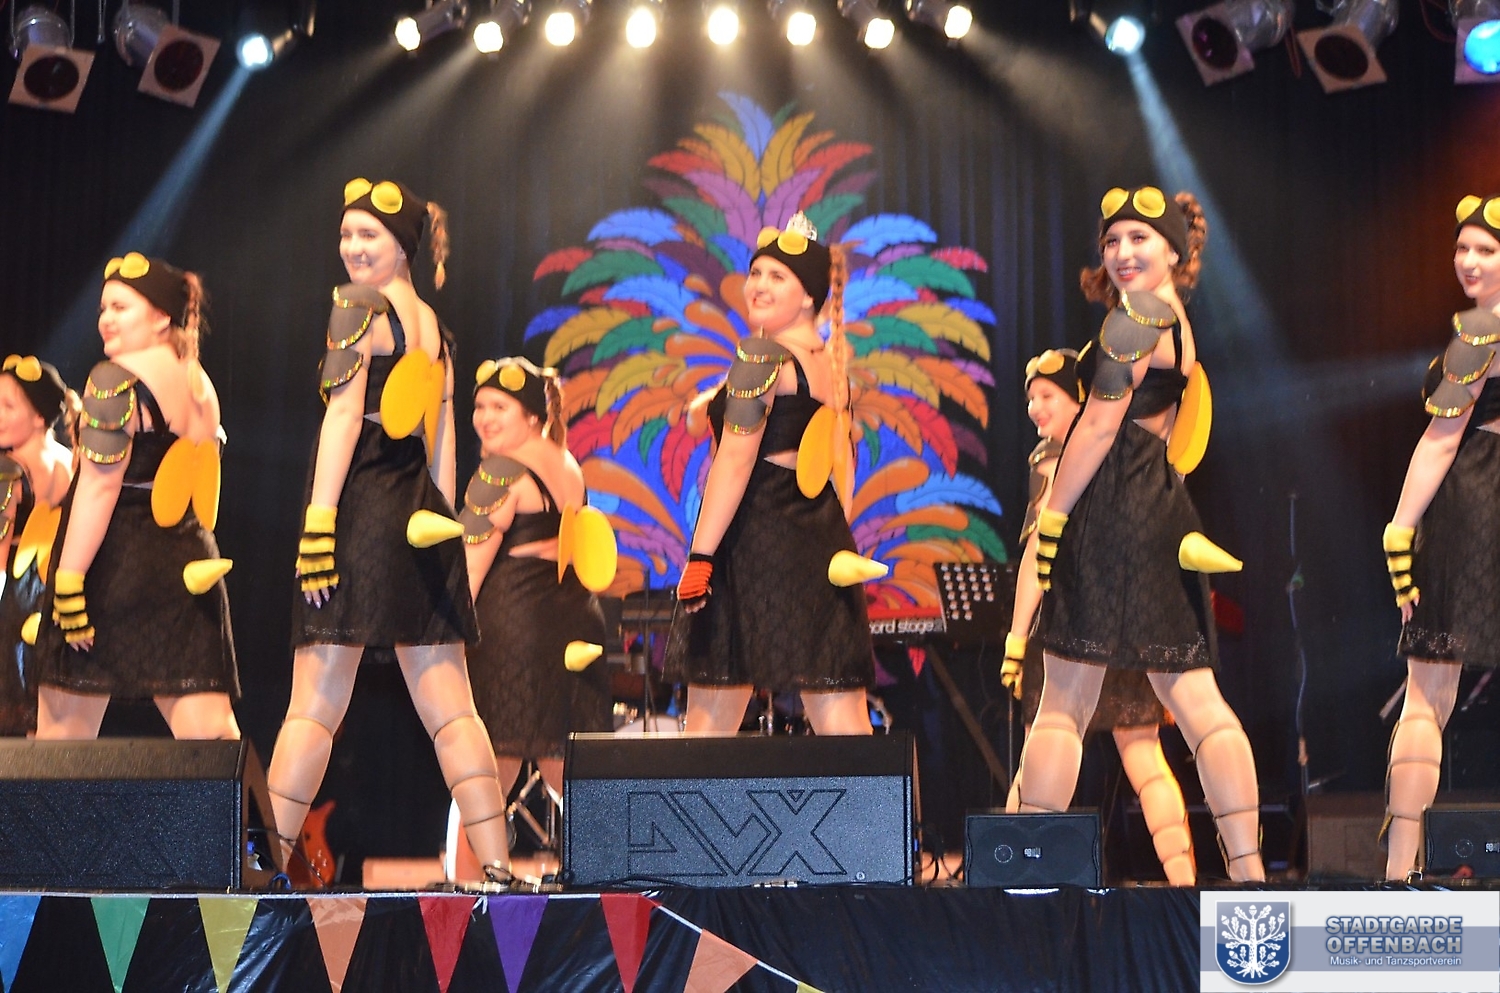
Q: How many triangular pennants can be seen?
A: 9